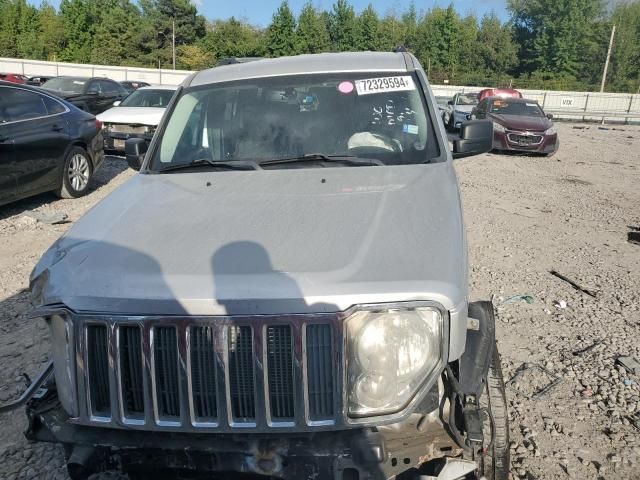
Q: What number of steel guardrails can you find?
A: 1